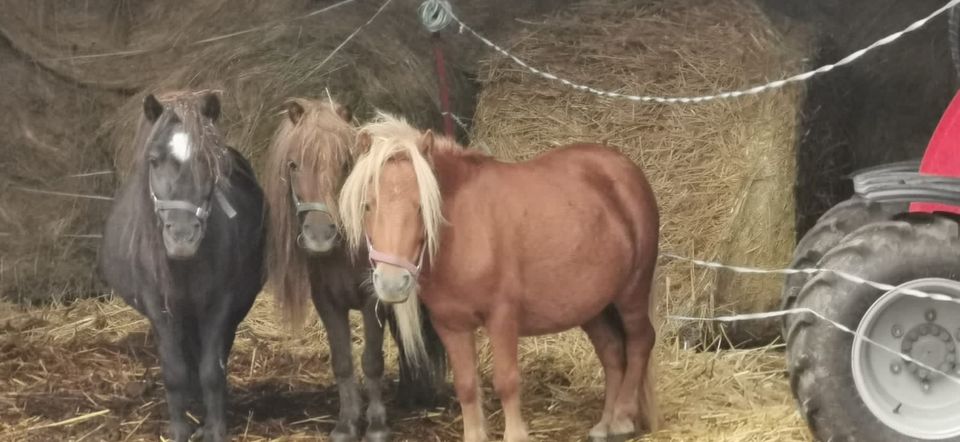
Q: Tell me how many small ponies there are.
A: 3